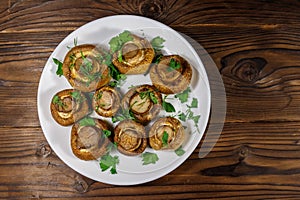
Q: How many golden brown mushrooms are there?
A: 9